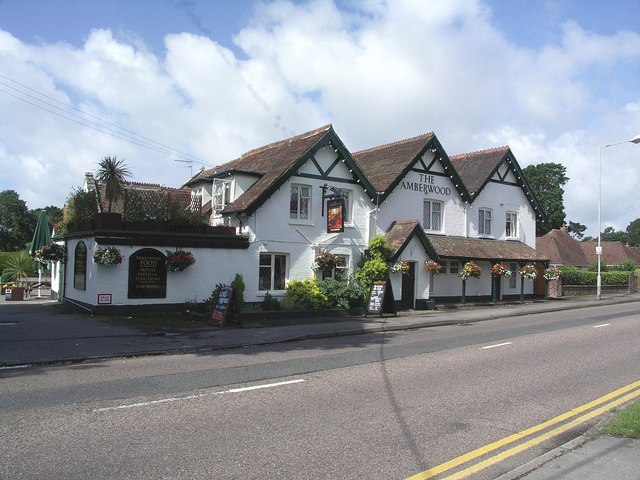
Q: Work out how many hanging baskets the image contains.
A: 10